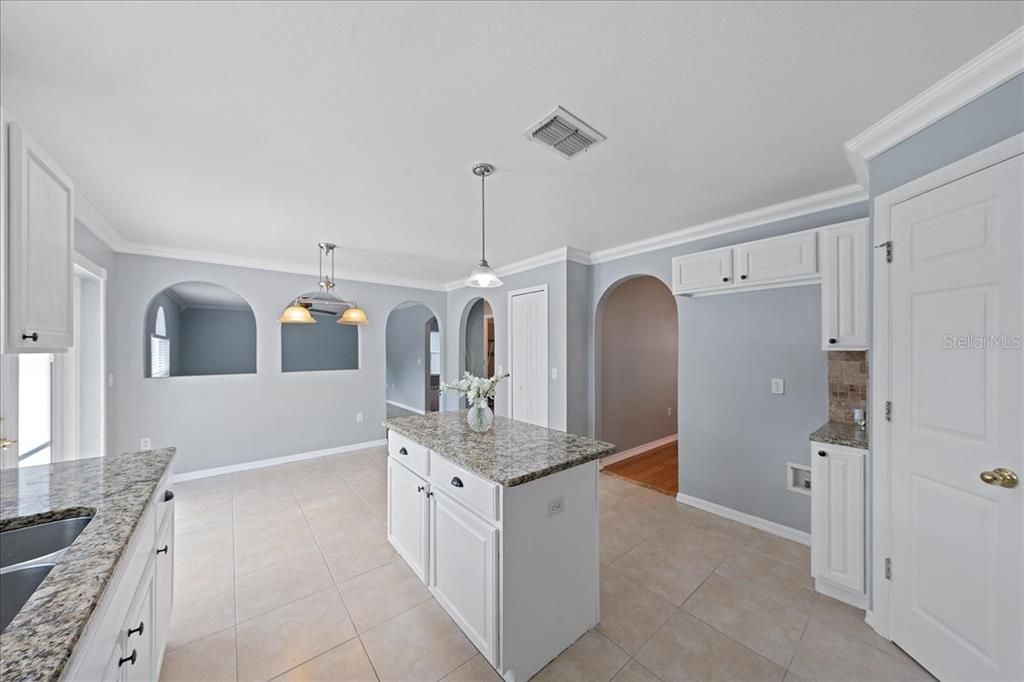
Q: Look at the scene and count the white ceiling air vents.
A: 1